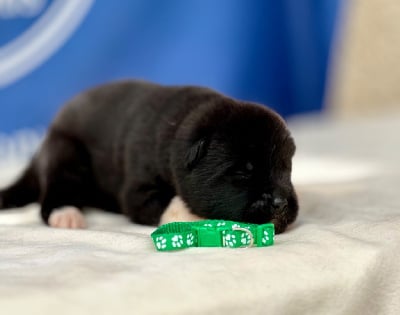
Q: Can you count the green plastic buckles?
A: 1